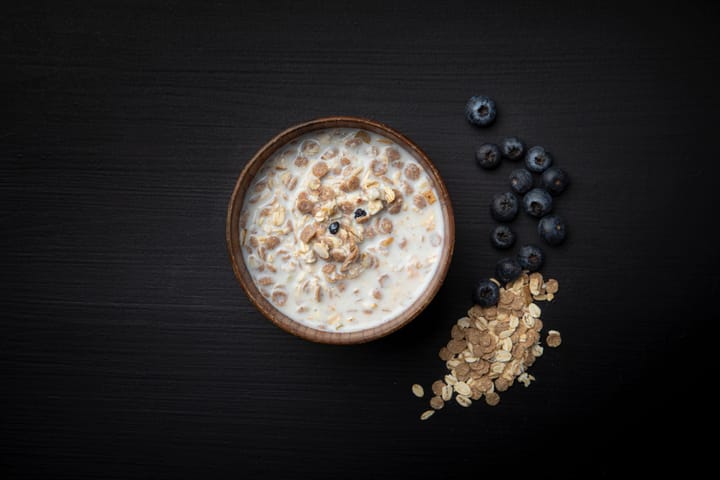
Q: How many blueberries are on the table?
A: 13